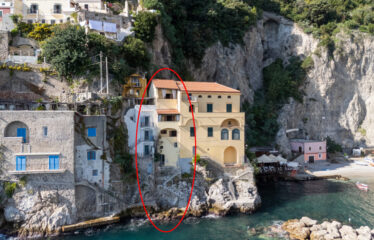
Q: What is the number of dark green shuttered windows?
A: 4